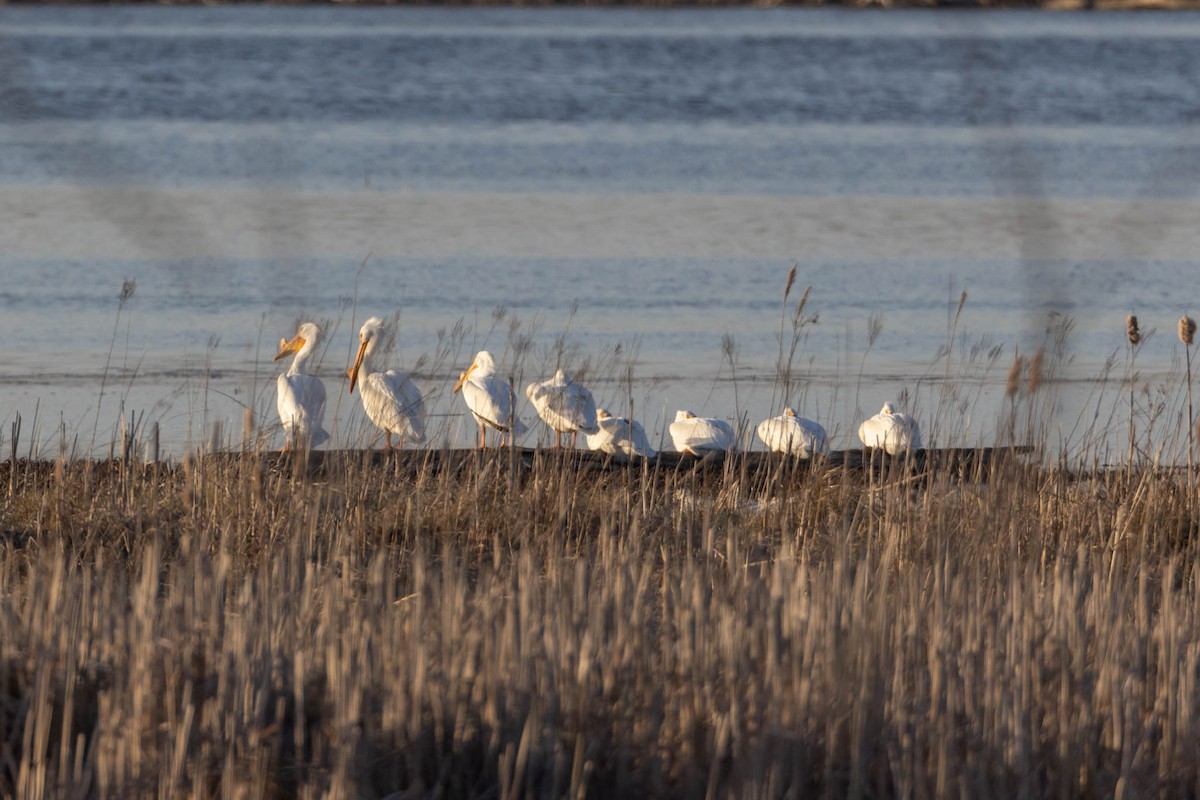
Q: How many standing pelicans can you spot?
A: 4